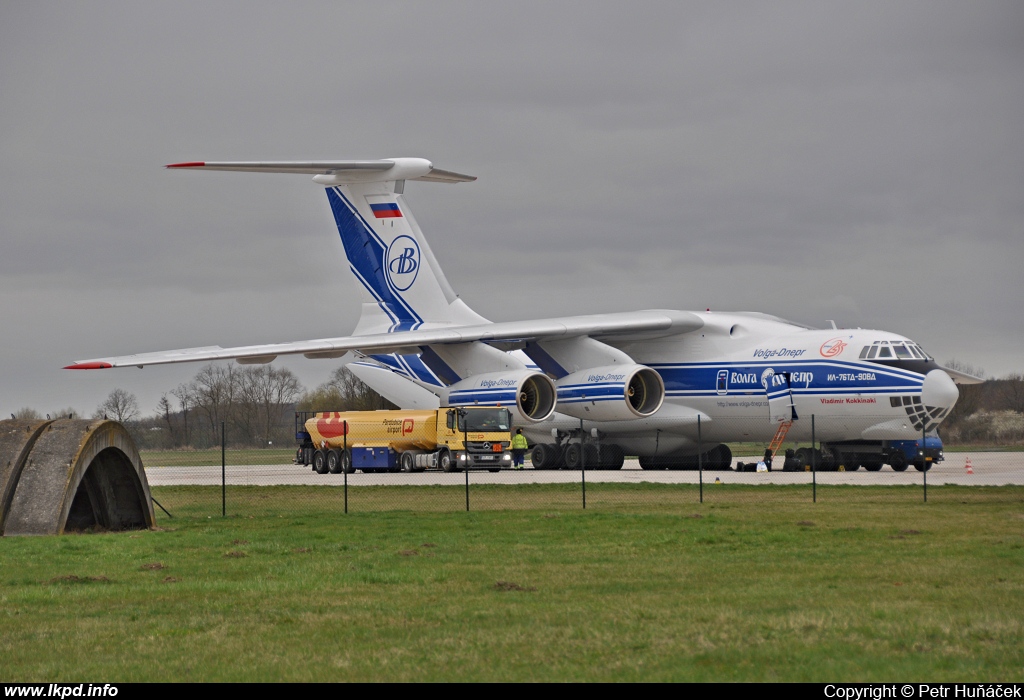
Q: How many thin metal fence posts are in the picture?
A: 7